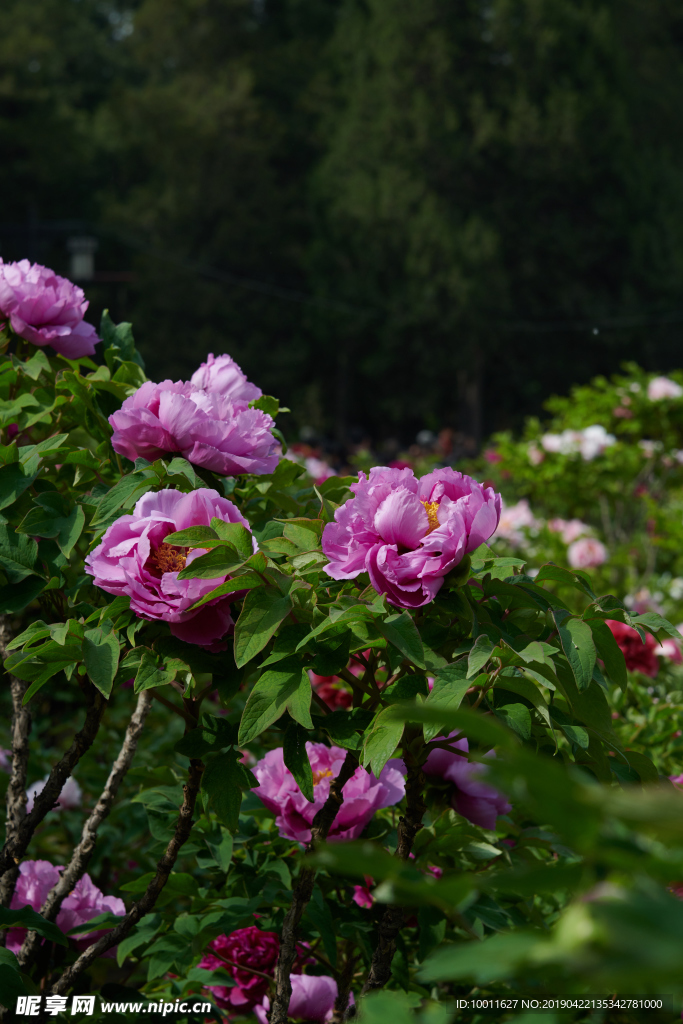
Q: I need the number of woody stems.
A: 6